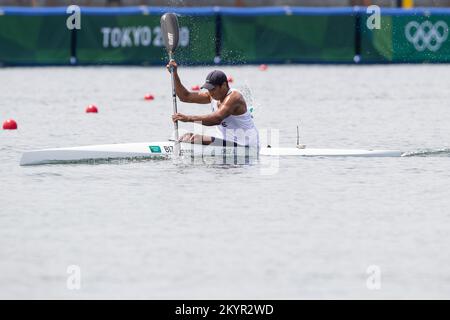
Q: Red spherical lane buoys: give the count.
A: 6